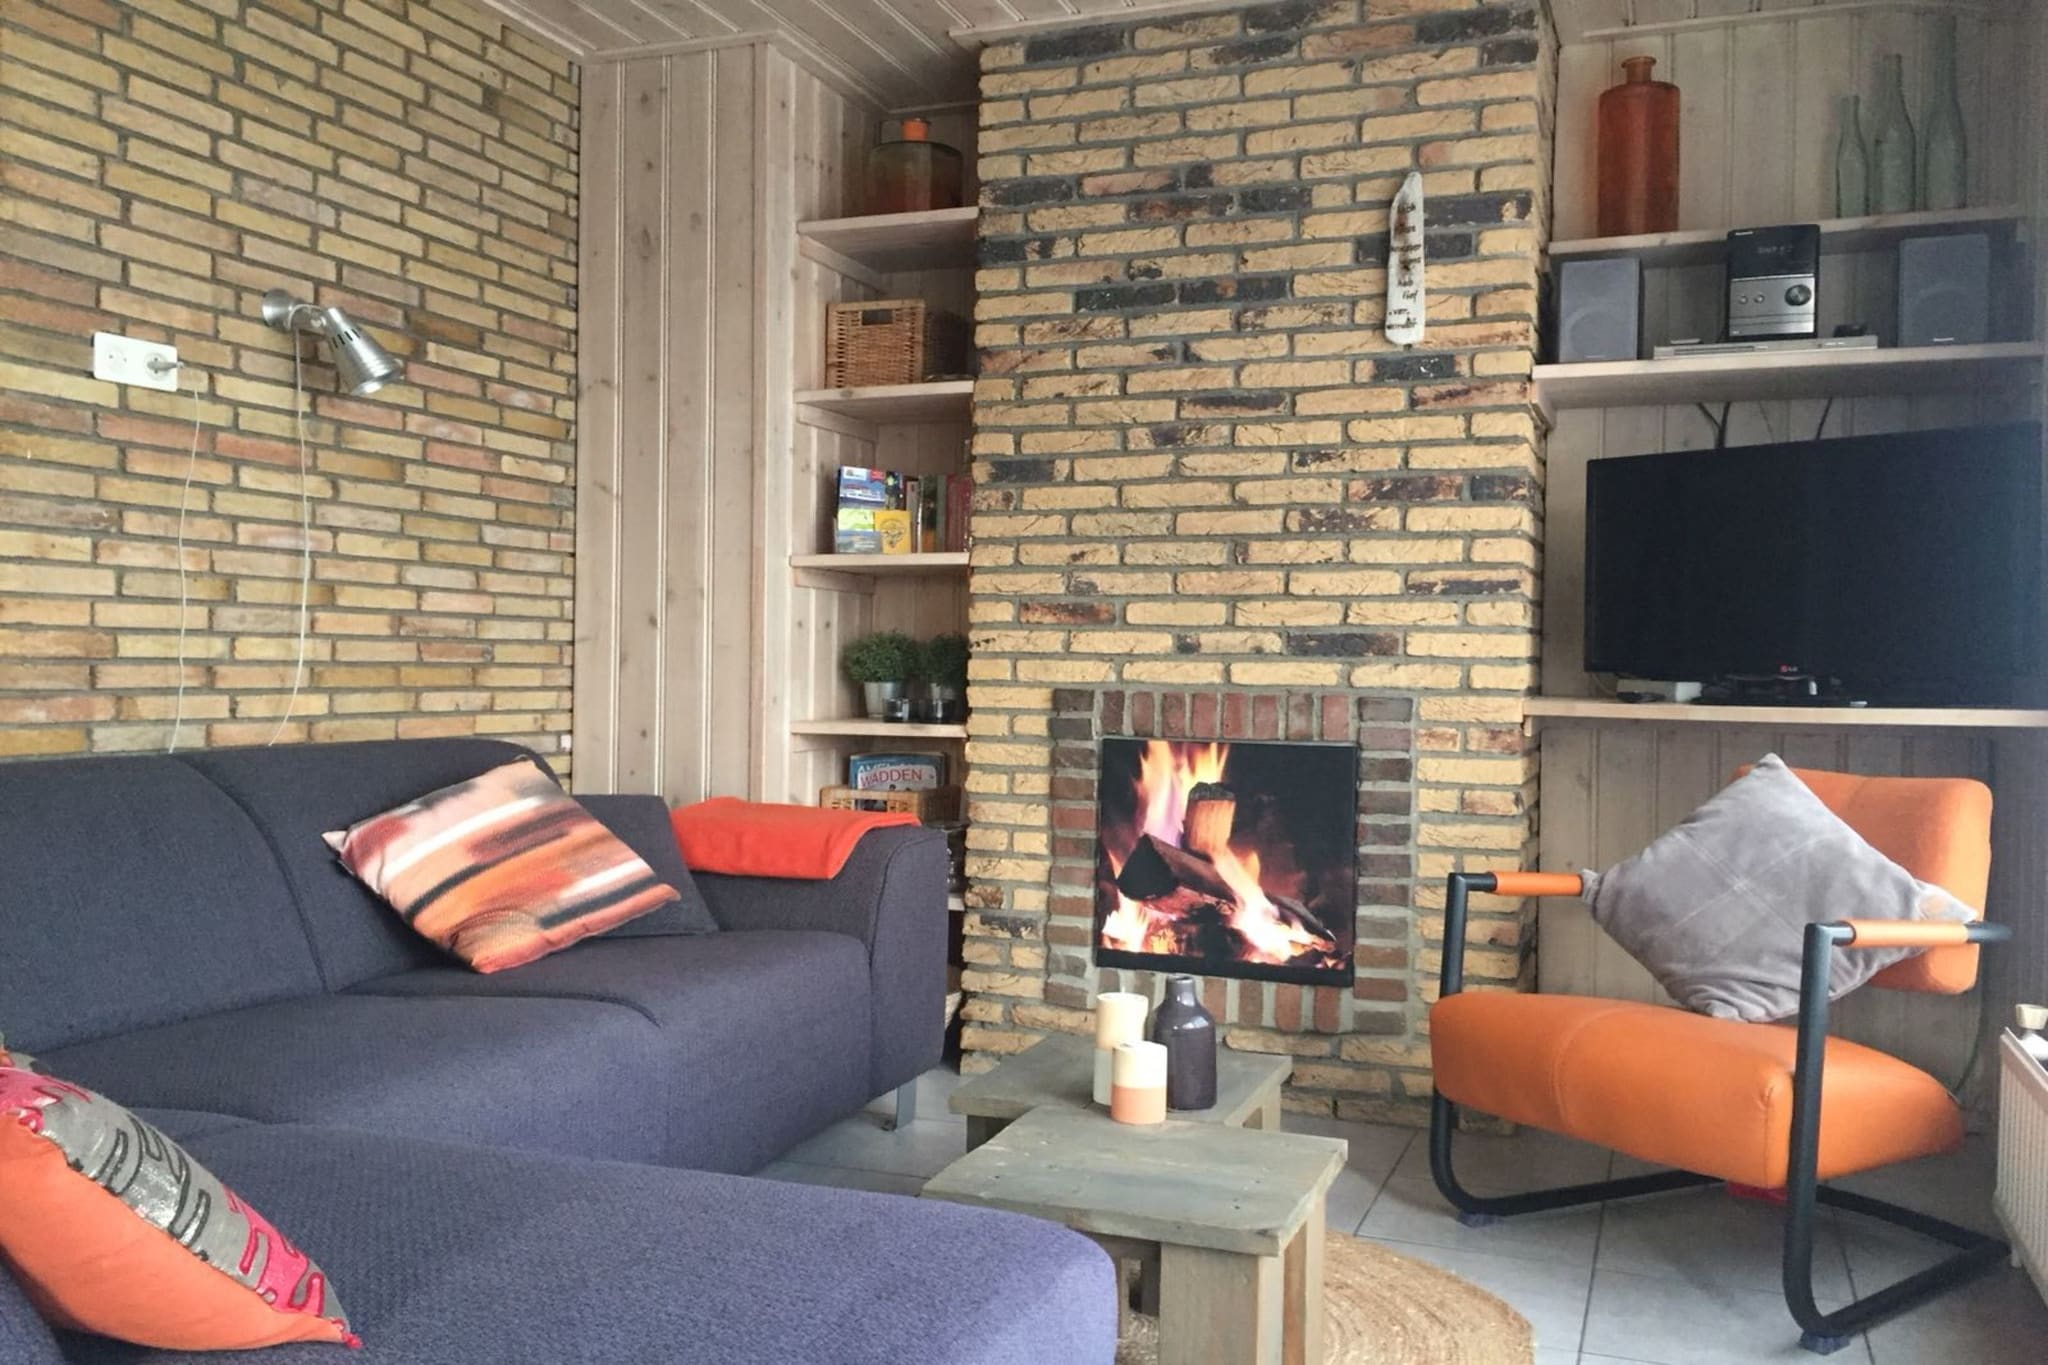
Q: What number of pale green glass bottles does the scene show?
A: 3